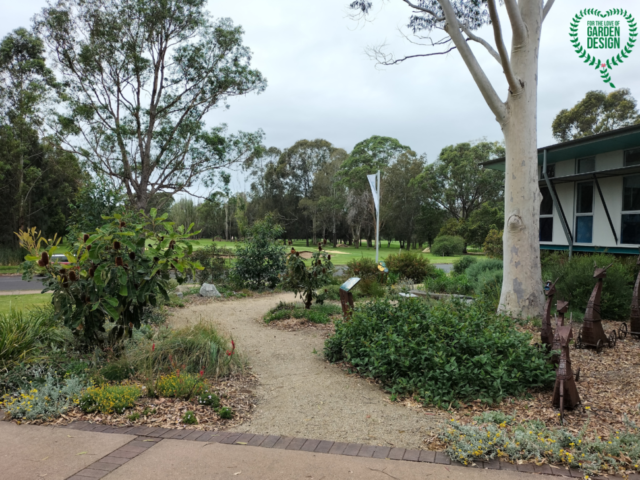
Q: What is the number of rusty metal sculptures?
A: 5